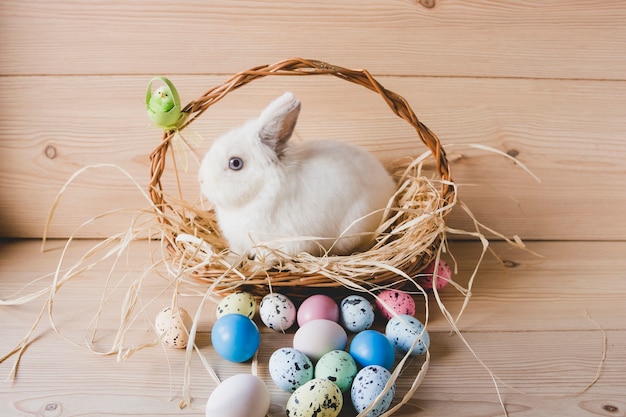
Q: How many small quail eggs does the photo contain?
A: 11